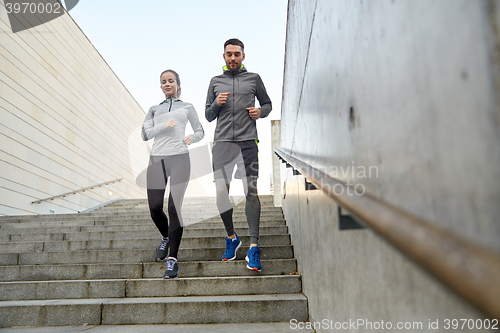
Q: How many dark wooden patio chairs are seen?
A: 0